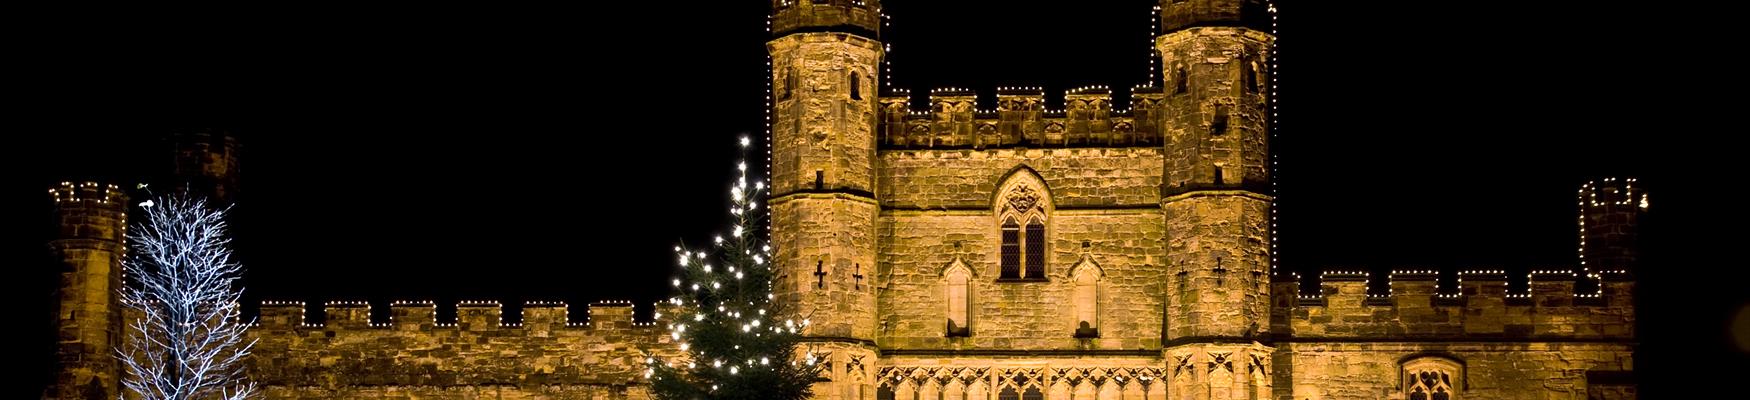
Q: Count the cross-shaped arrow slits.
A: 6